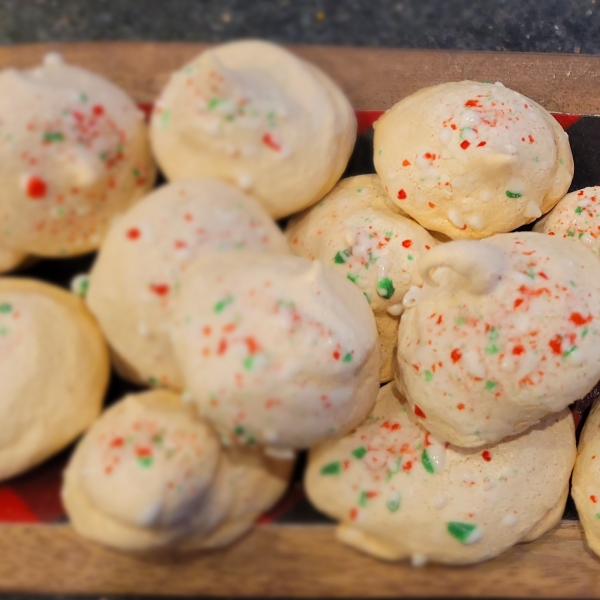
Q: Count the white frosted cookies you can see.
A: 12